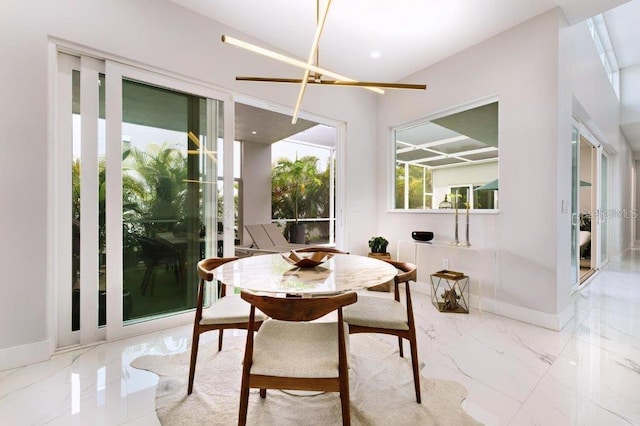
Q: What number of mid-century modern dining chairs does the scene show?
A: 4